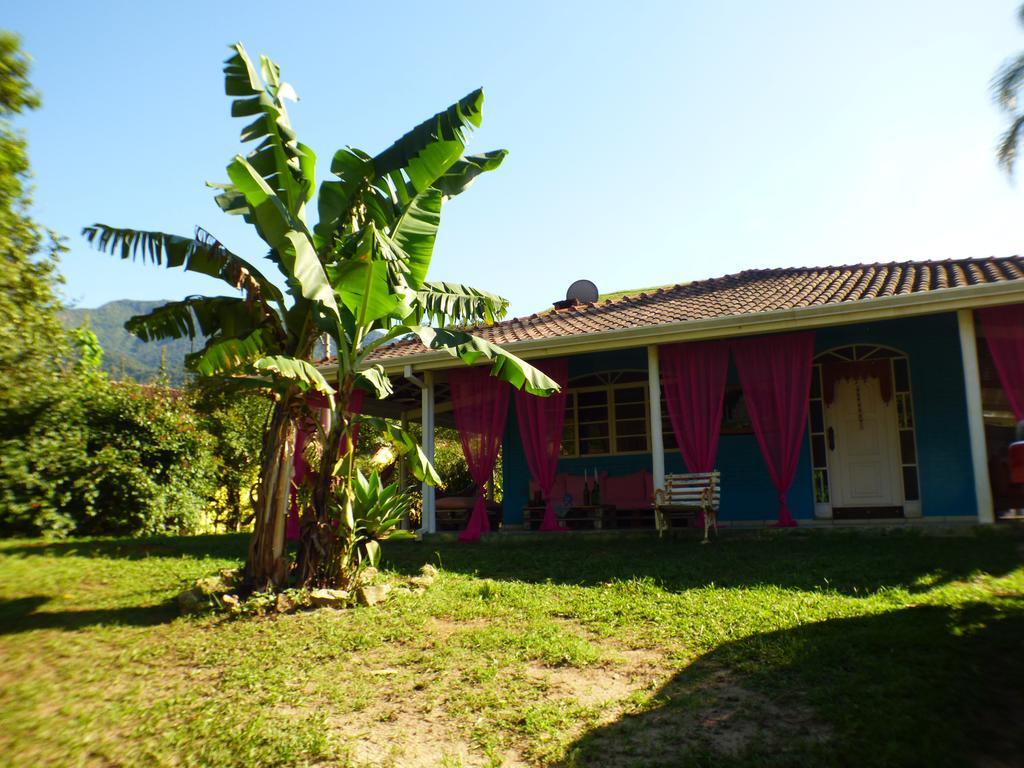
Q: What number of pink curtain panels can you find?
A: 7